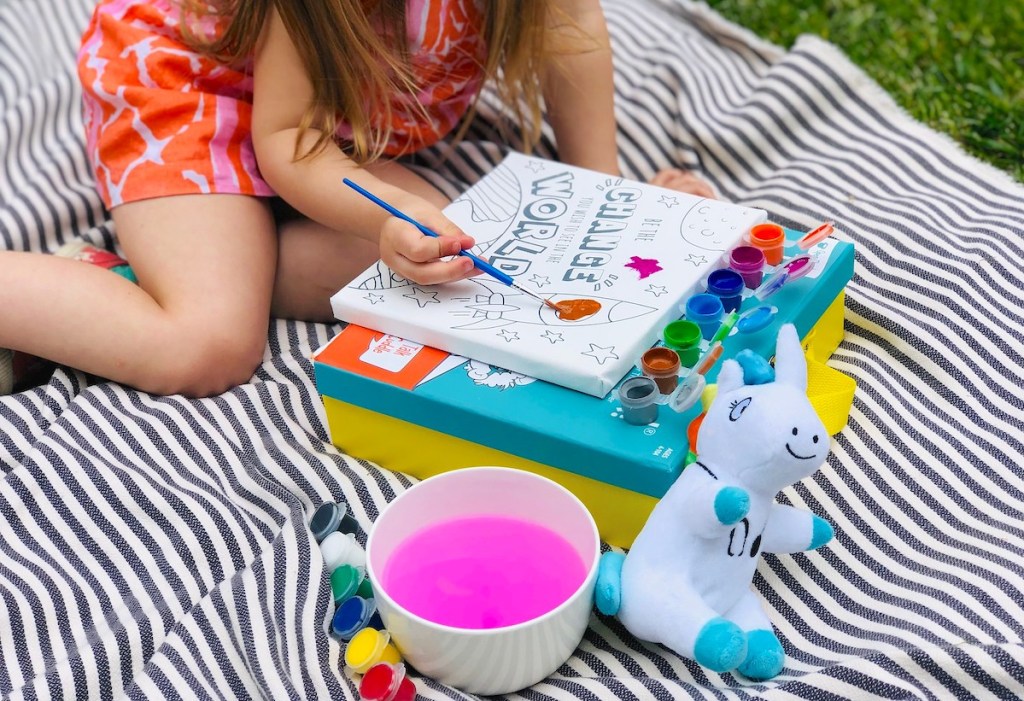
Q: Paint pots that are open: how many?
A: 7